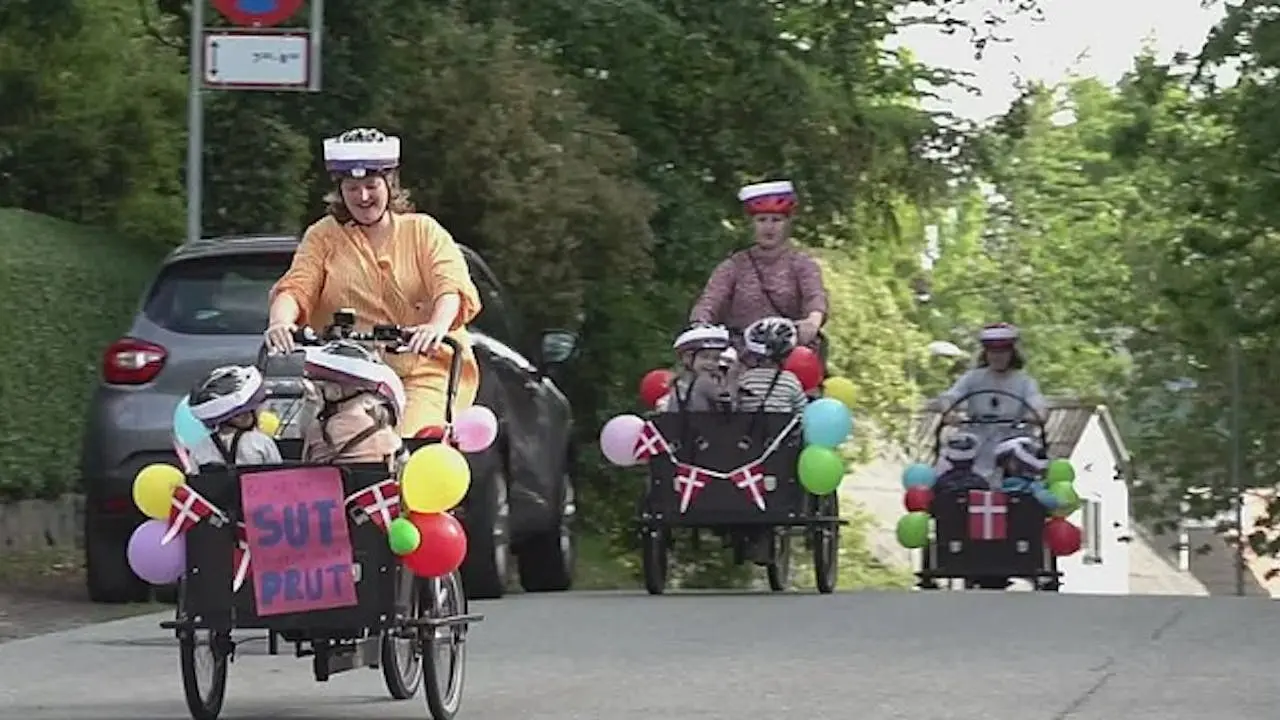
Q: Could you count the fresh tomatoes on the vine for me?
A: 0